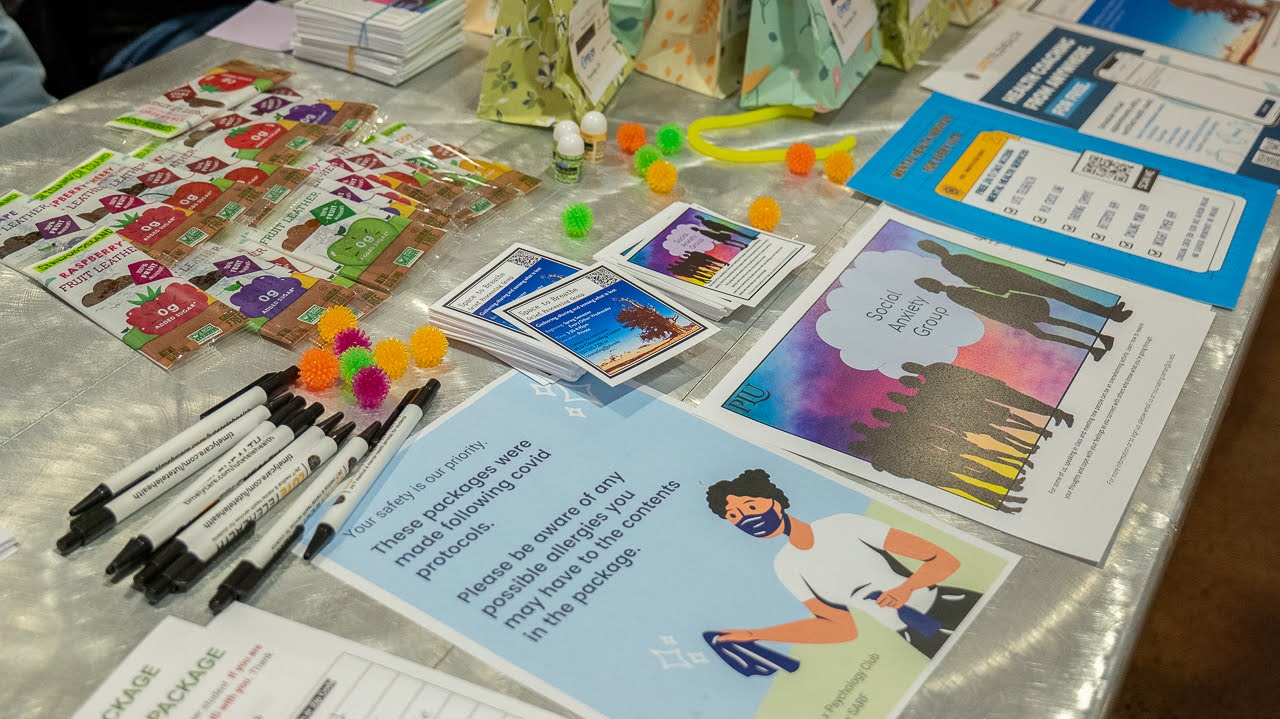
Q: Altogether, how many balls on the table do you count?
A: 15